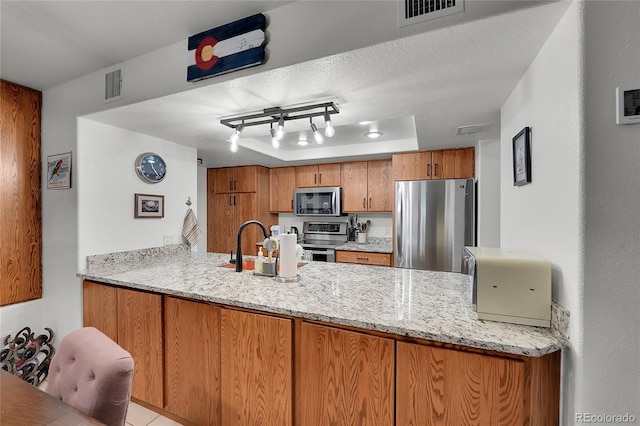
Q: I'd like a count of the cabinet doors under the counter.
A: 6